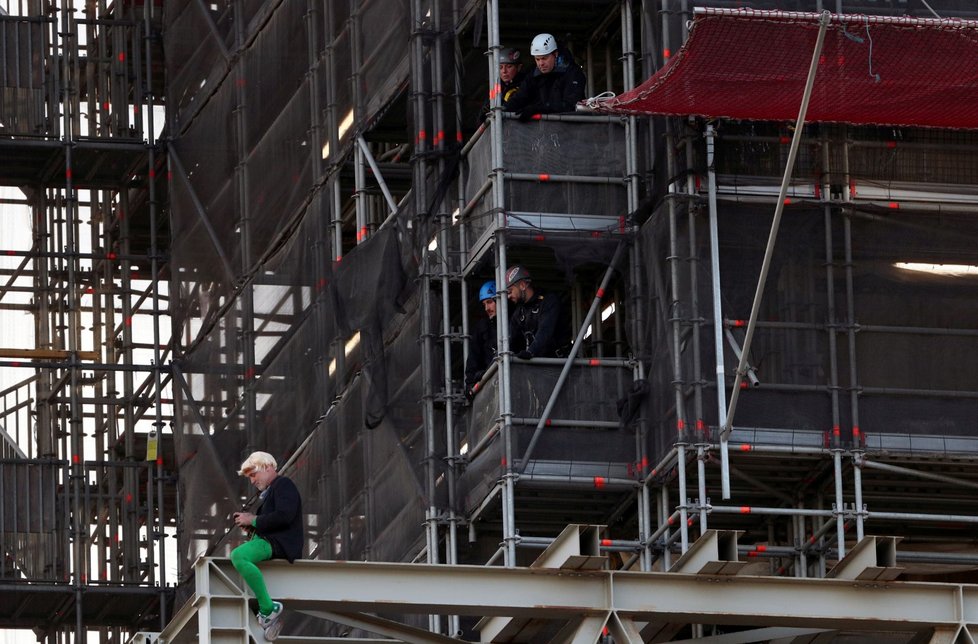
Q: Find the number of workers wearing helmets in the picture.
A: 4